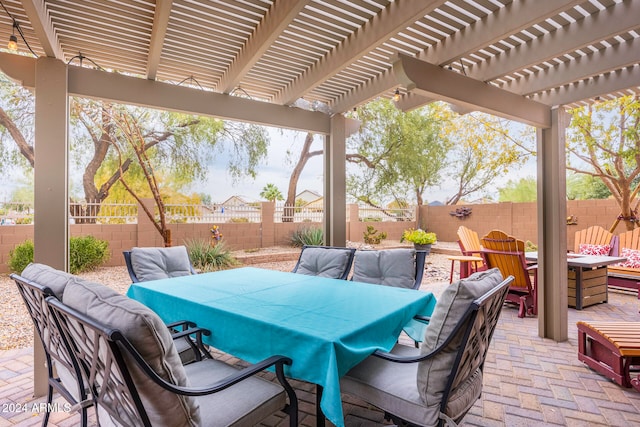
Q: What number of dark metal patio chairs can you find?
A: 6